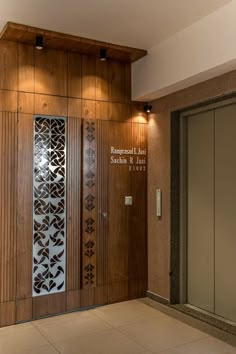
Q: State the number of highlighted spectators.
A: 0